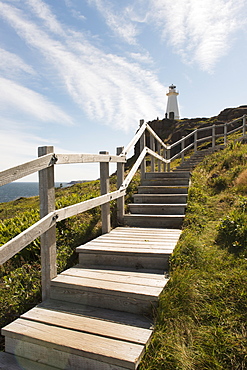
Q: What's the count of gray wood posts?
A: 13